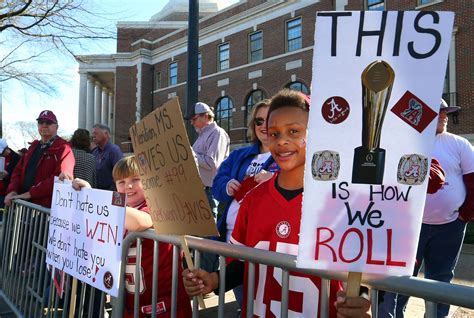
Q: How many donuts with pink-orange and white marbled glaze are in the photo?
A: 0